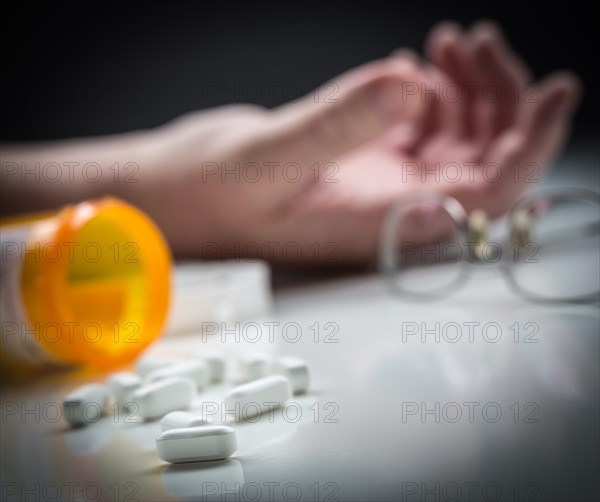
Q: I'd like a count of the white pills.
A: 11